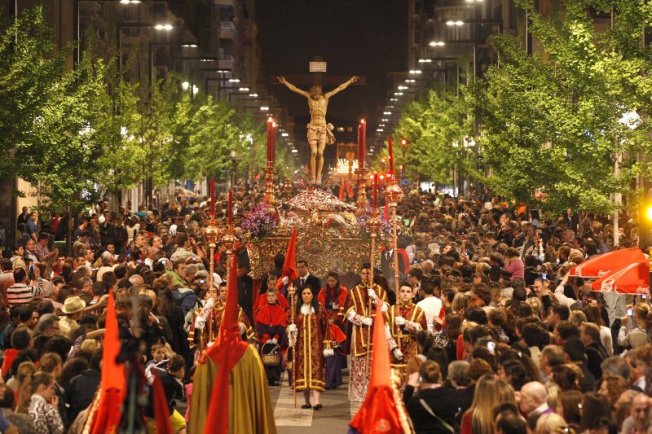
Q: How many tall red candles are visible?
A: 8